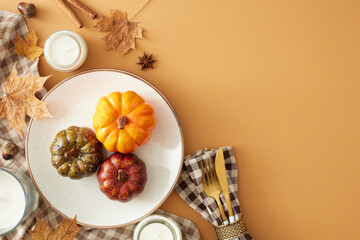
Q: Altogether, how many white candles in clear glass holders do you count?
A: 3